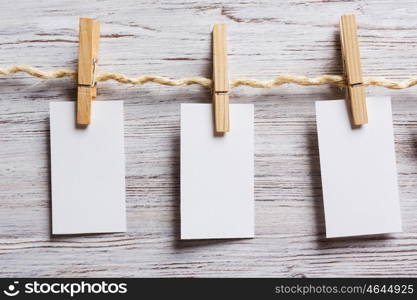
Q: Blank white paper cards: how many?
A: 3